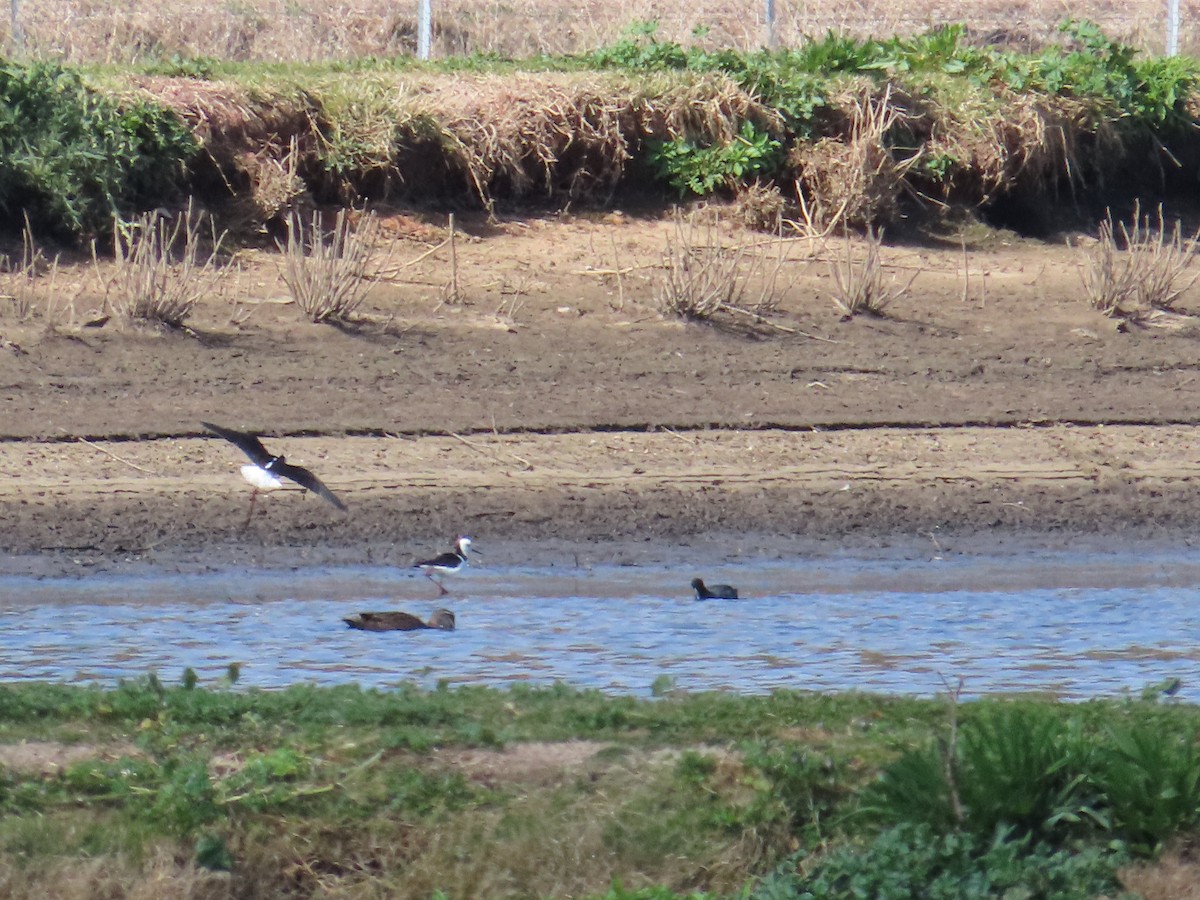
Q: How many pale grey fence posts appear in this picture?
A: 4